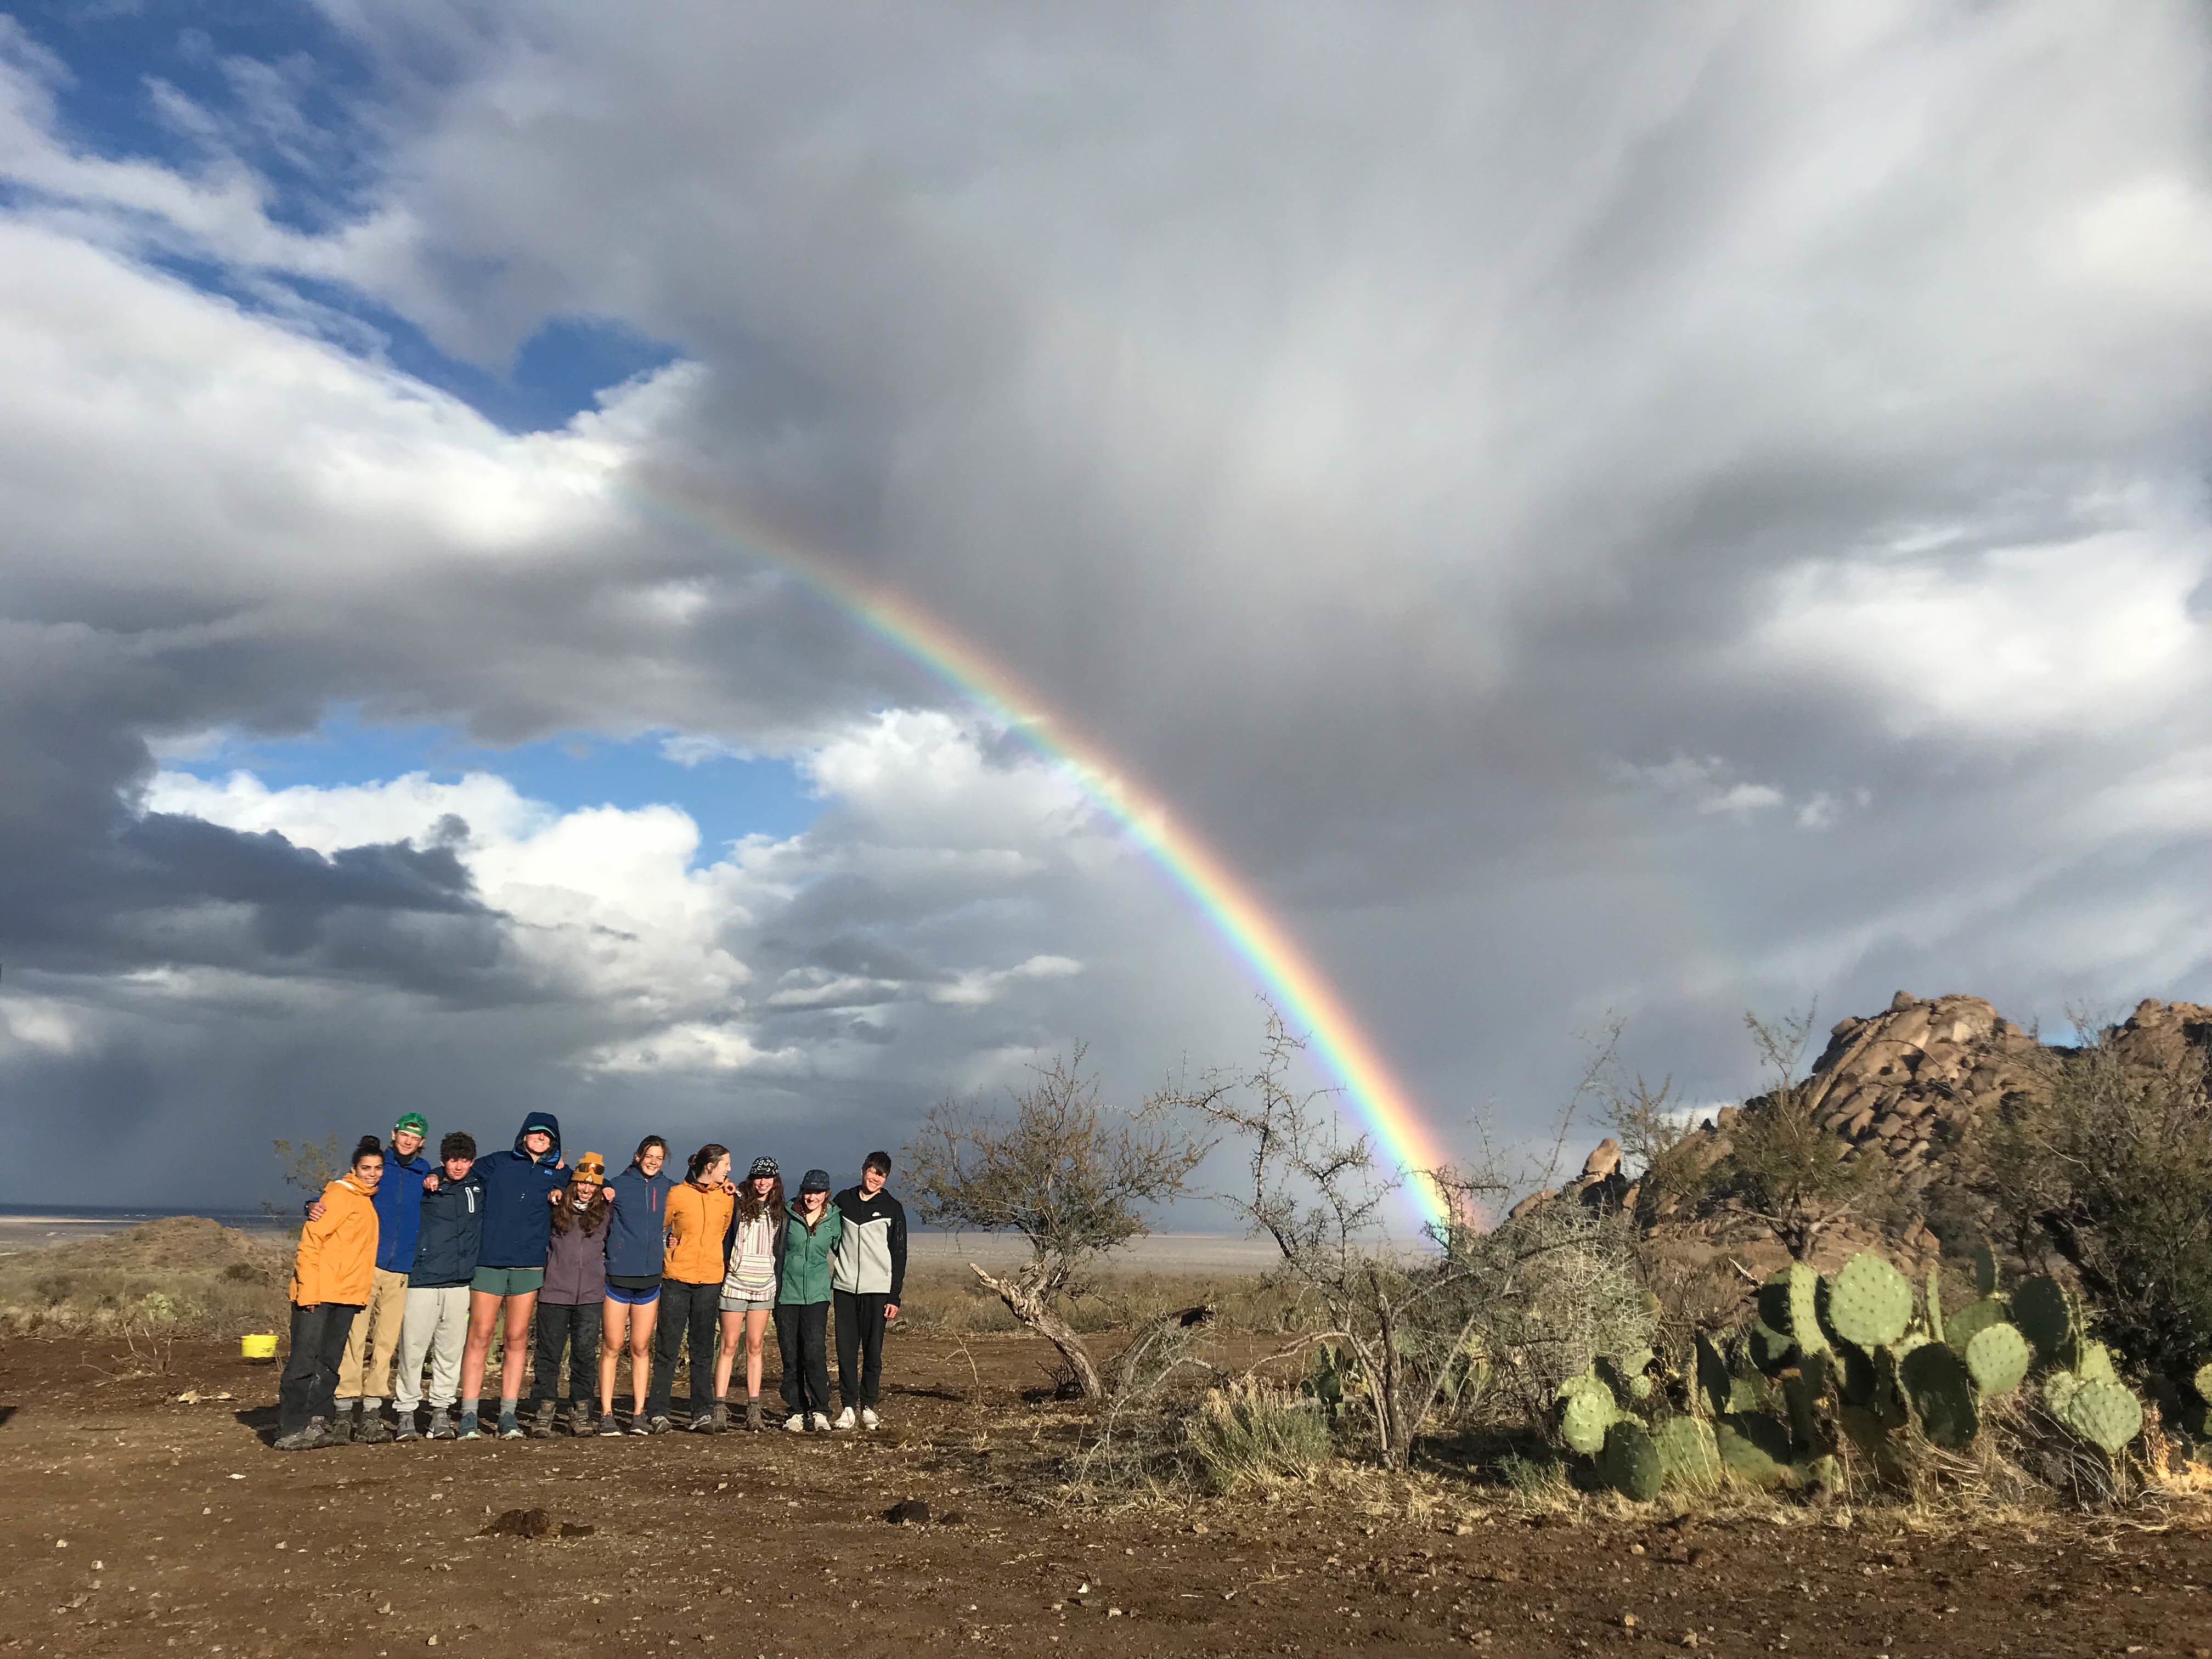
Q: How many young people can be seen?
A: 10